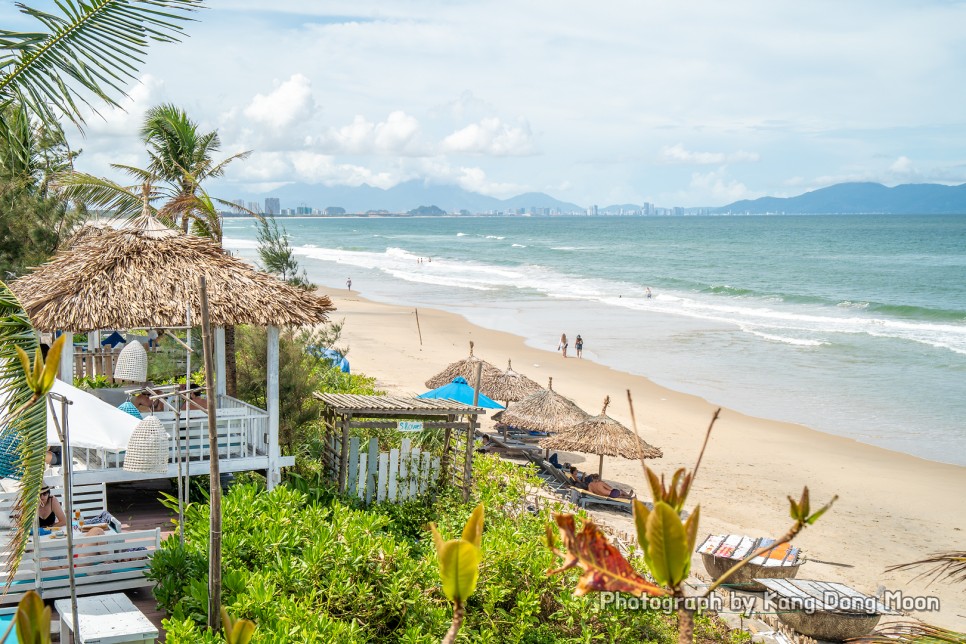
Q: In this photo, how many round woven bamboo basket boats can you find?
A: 2